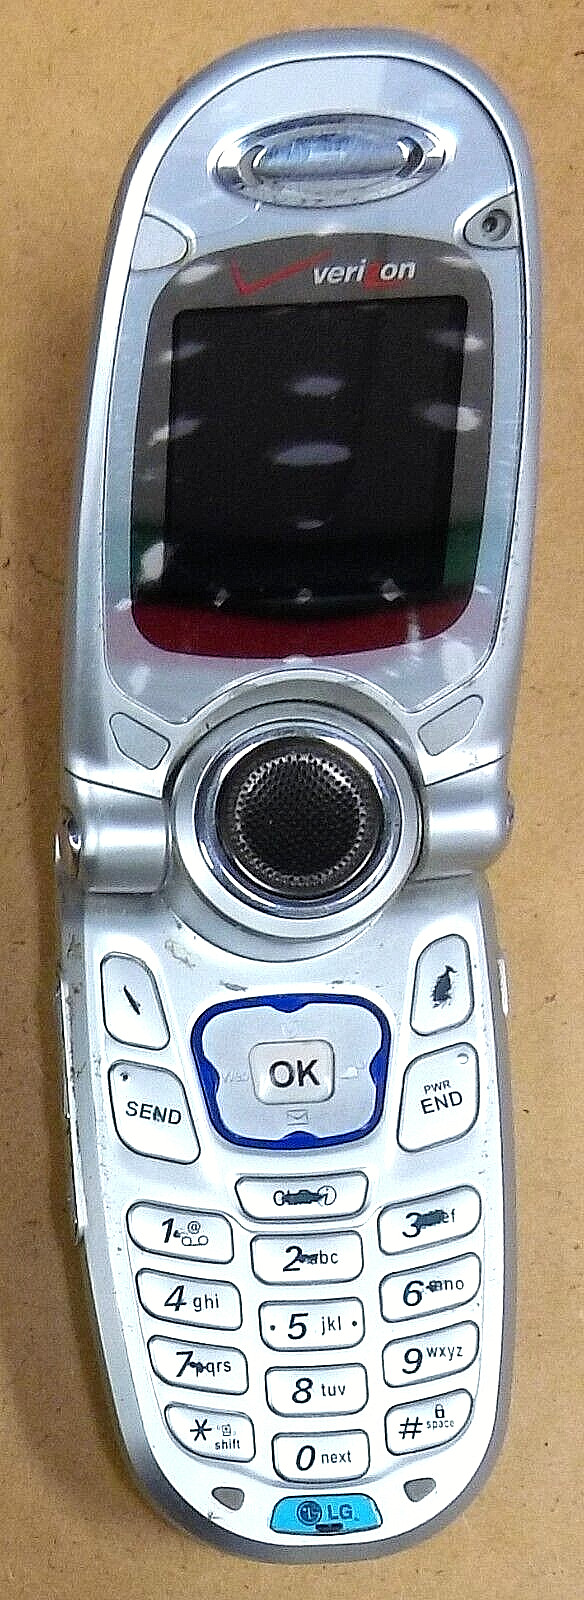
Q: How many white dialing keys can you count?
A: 12